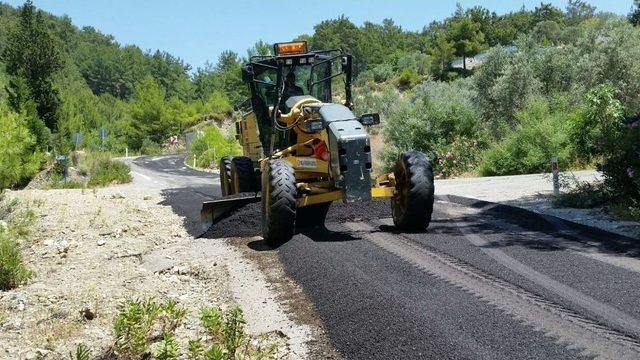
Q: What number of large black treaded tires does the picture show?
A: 4